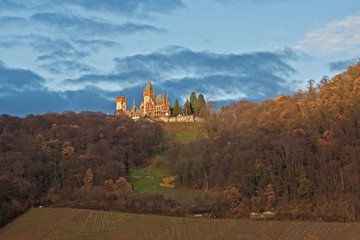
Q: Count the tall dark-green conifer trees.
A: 4